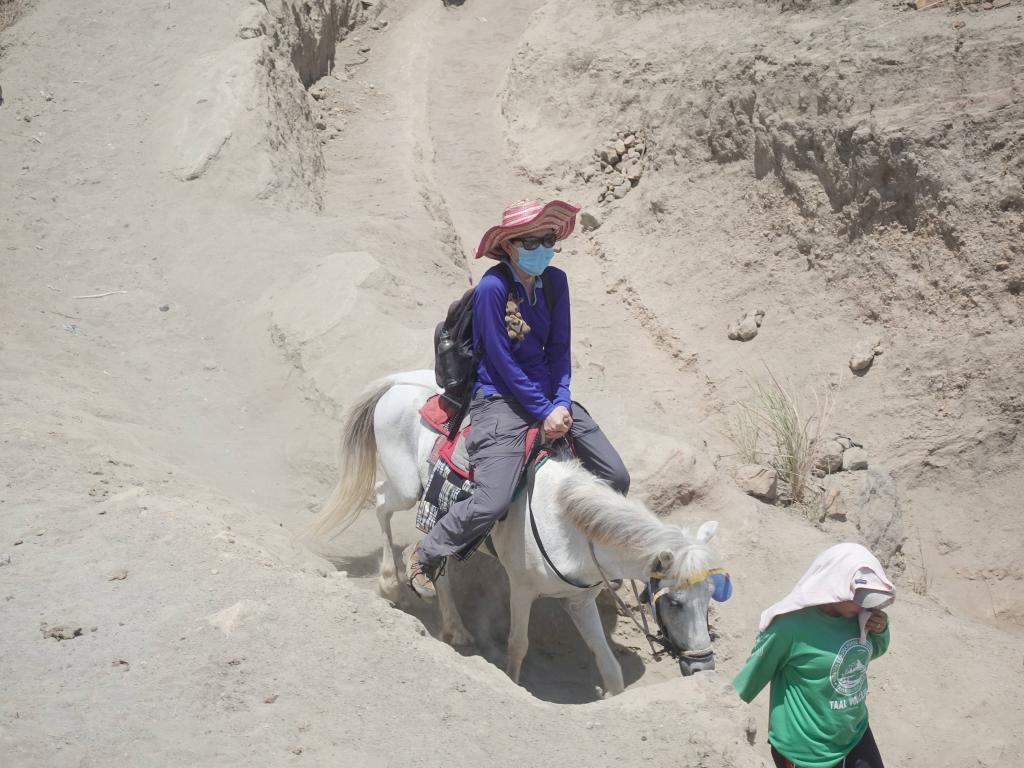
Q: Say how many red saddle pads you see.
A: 1